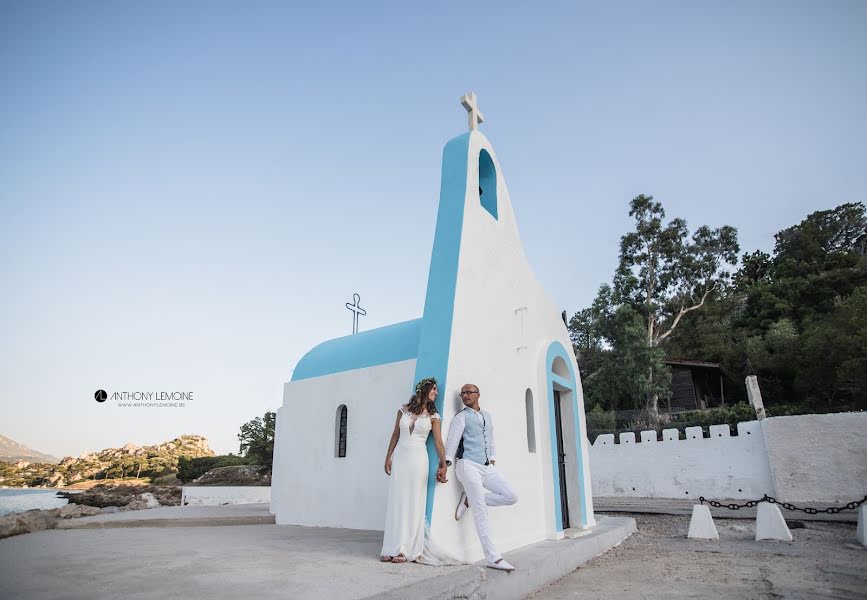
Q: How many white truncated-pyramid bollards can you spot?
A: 3